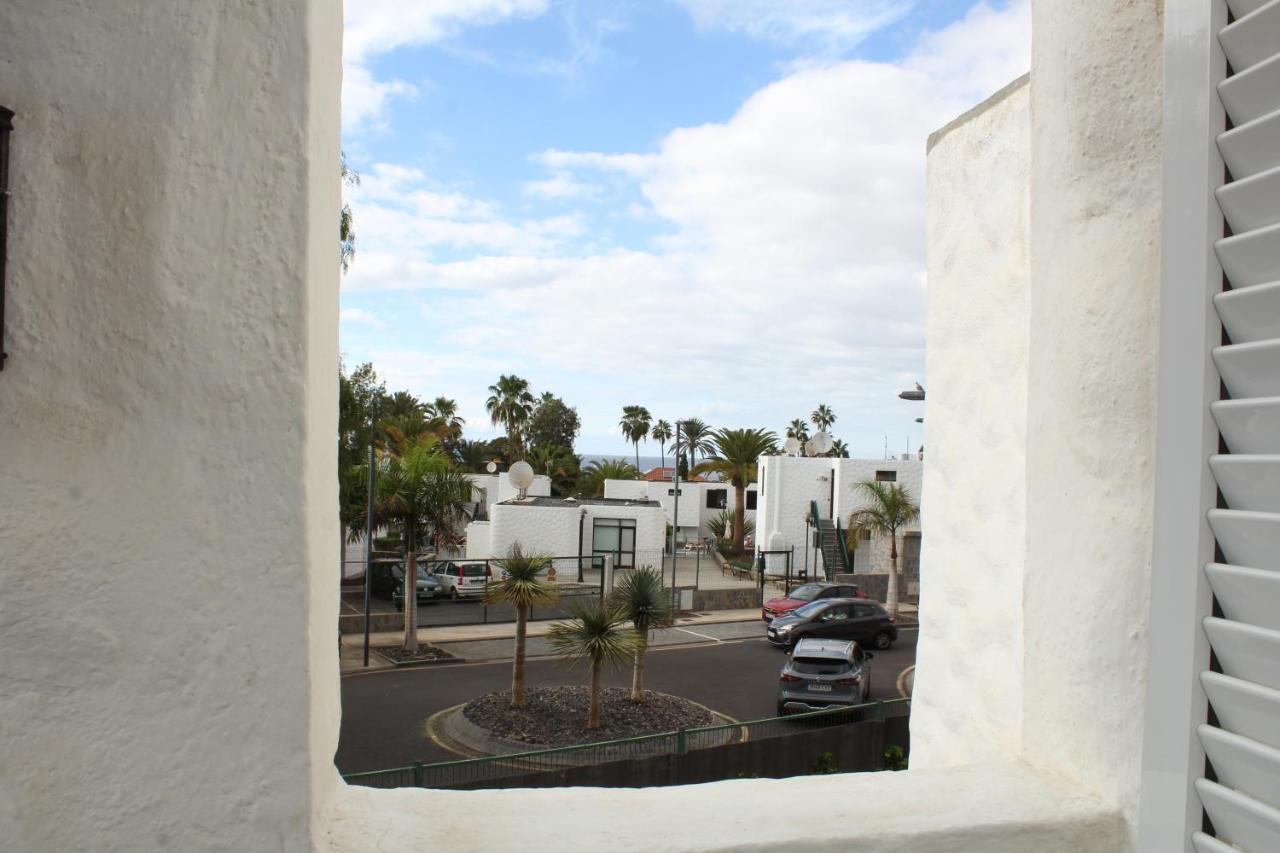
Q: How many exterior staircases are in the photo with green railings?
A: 1